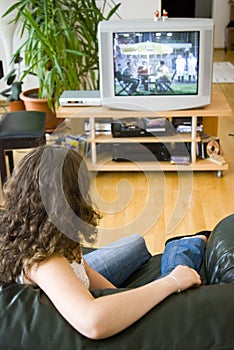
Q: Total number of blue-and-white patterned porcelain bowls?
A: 0